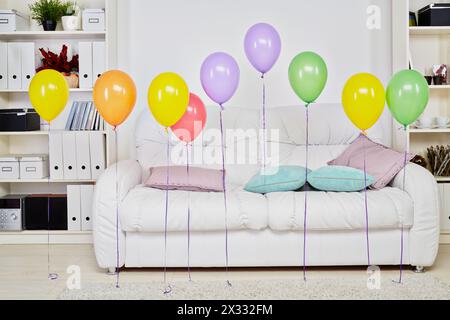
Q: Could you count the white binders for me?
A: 11